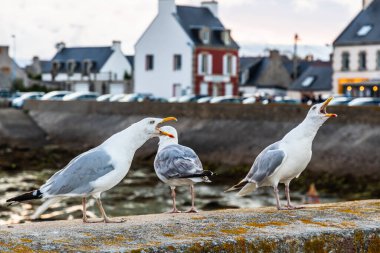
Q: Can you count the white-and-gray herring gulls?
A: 3